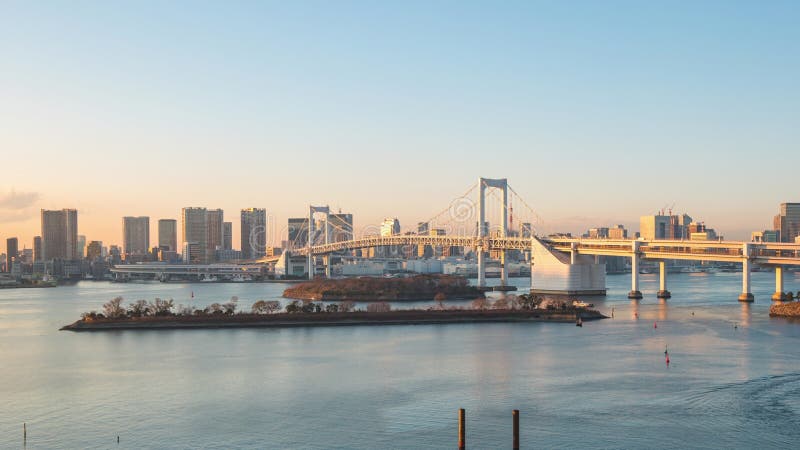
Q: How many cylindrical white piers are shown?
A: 4